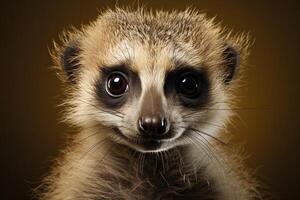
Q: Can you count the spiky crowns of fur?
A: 1